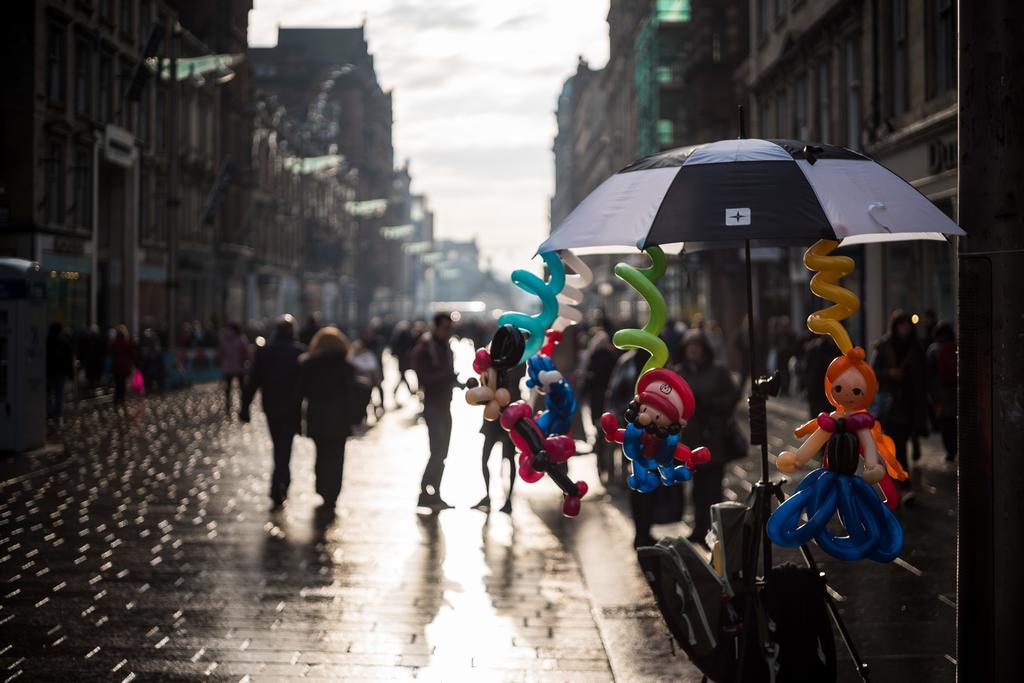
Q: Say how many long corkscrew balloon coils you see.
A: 4